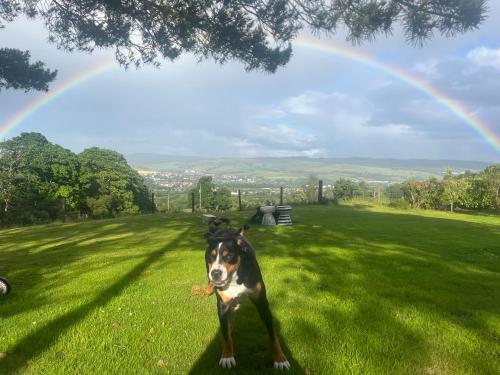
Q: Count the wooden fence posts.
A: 5